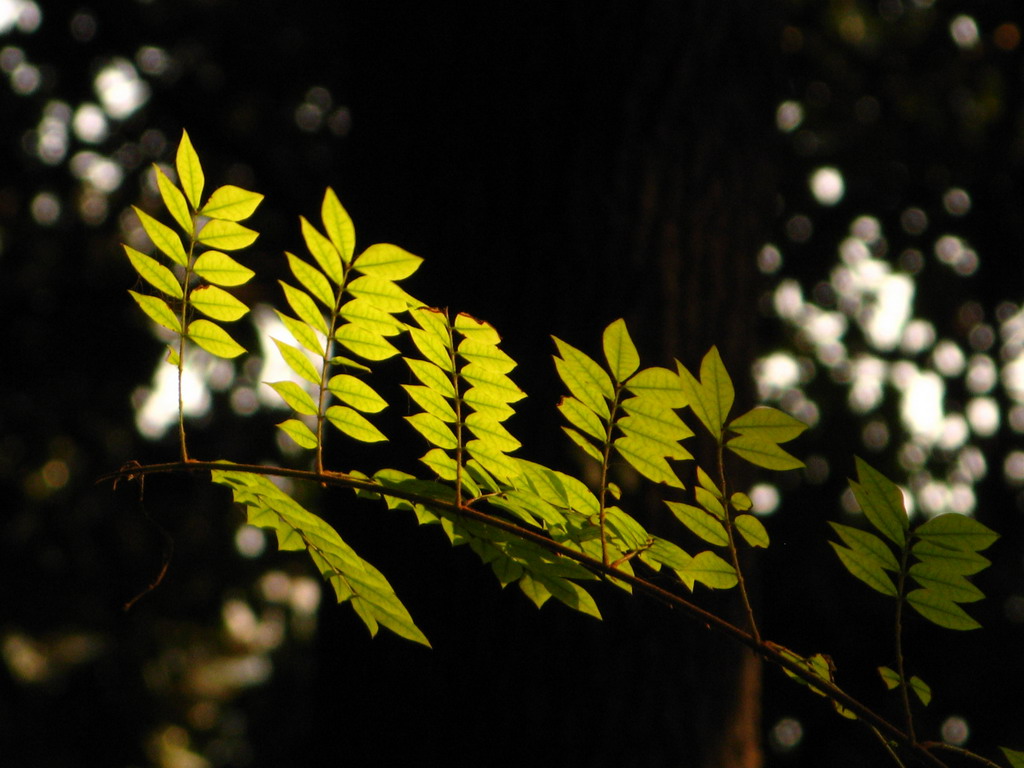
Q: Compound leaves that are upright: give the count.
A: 6